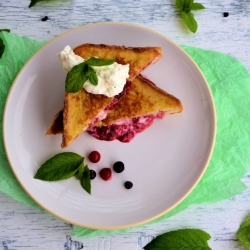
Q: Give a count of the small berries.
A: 5